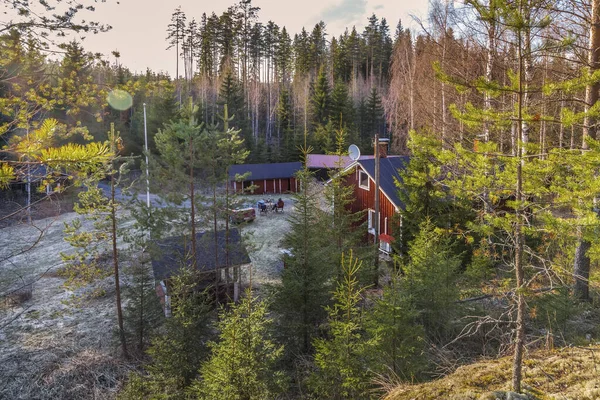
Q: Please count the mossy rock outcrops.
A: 1